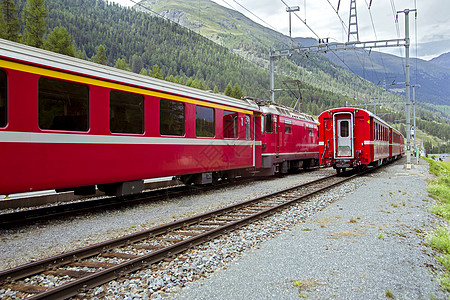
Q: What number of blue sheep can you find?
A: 0